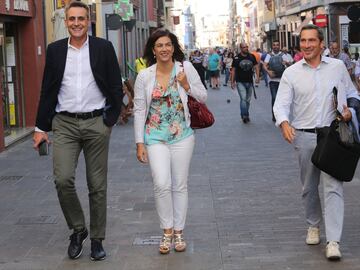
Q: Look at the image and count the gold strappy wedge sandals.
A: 2